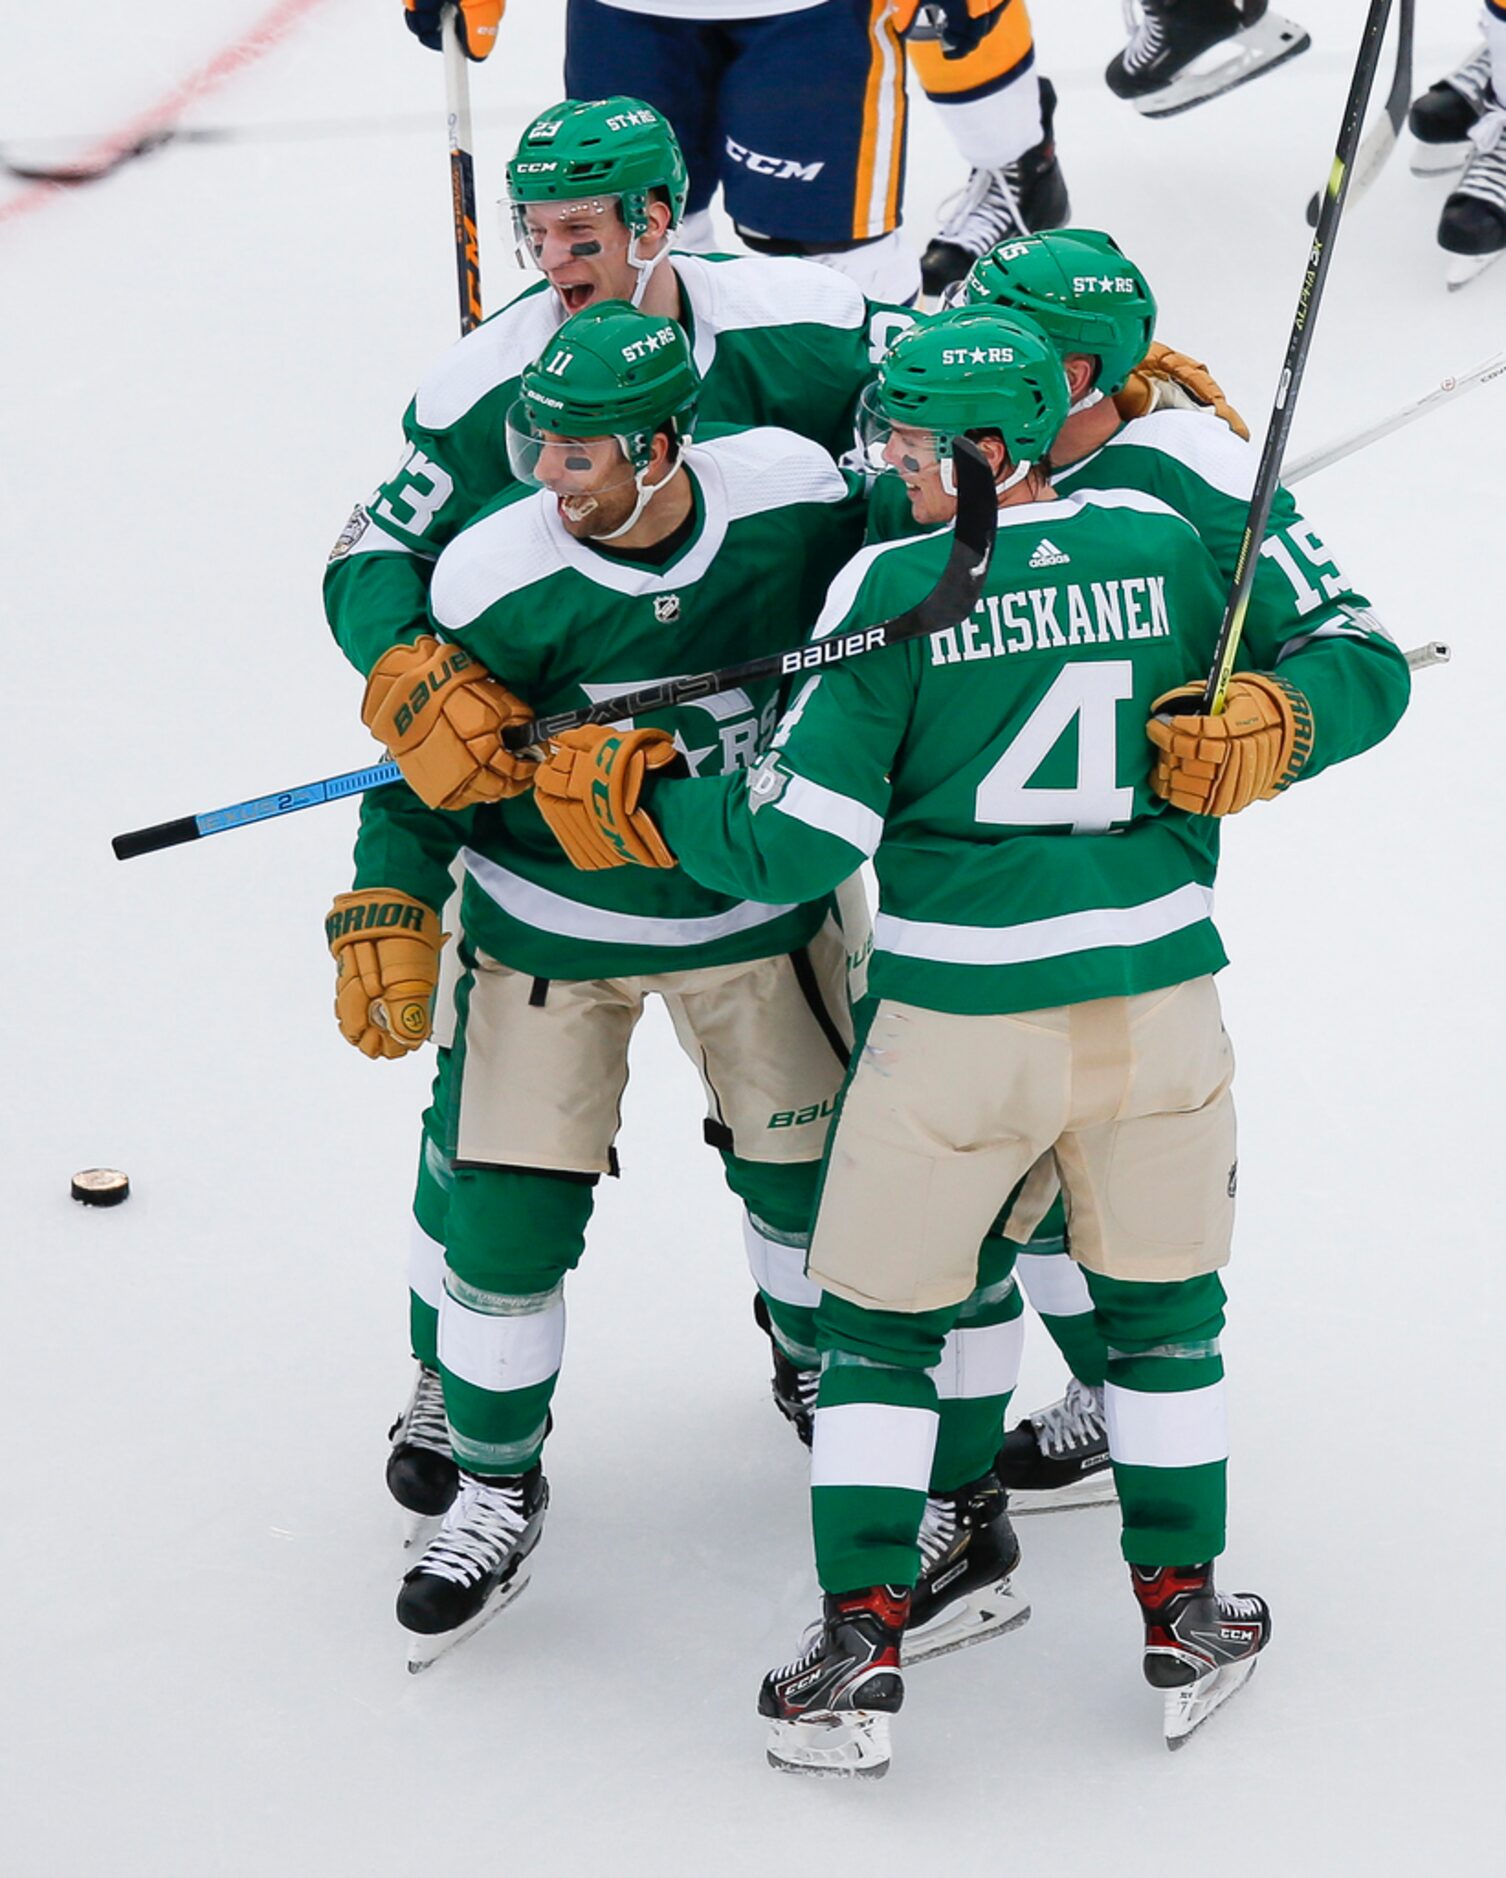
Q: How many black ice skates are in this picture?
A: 11